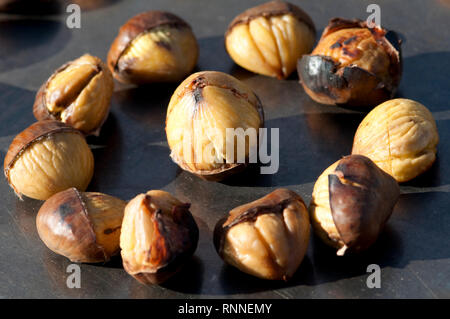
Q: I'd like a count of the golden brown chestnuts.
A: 11